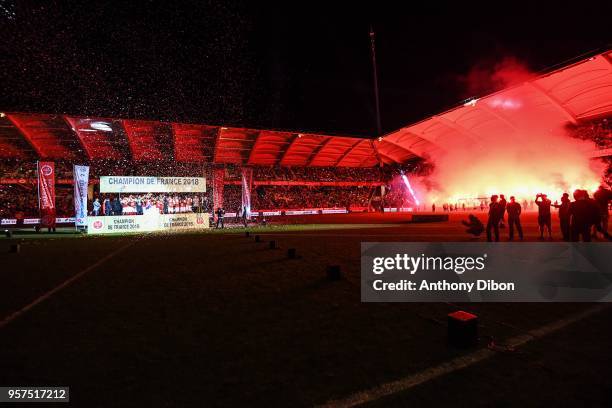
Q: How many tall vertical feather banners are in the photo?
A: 4